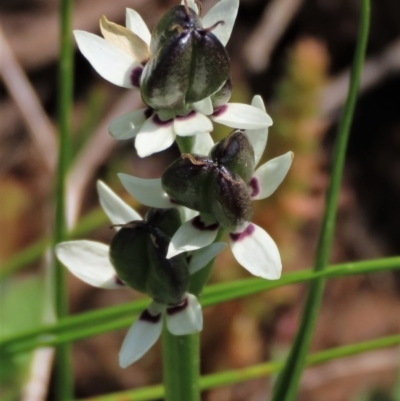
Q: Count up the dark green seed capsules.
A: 3